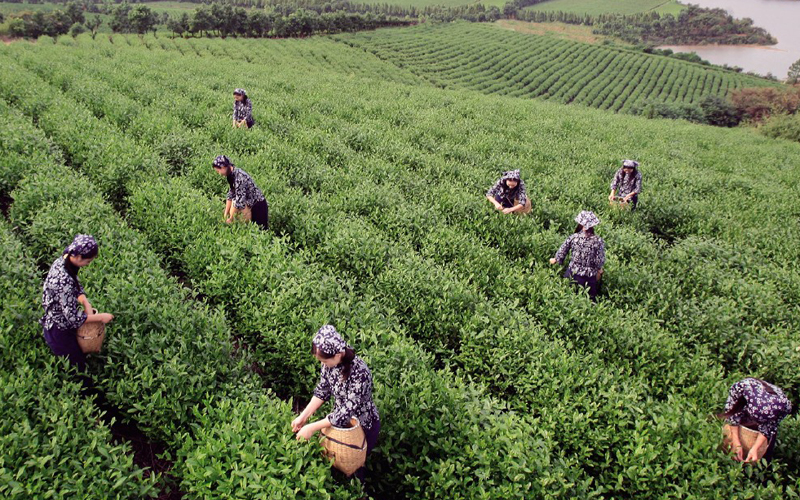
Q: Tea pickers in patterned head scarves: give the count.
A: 8